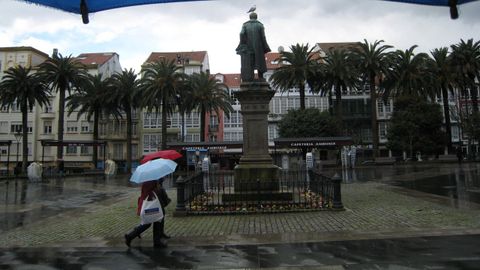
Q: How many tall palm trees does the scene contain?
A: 12